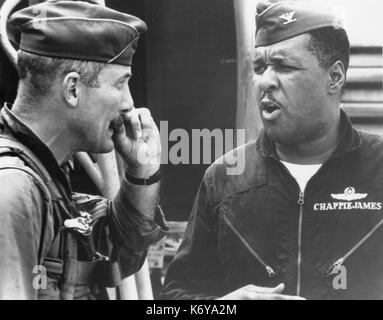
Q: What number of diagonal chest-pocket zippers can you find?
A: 2